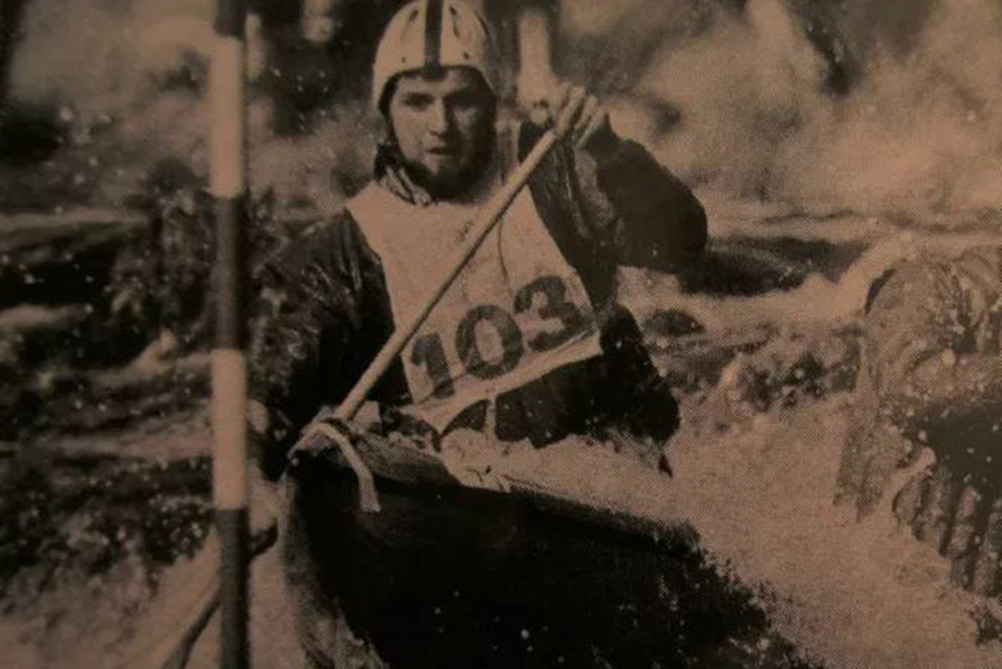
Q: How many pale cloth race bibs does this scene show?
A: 1